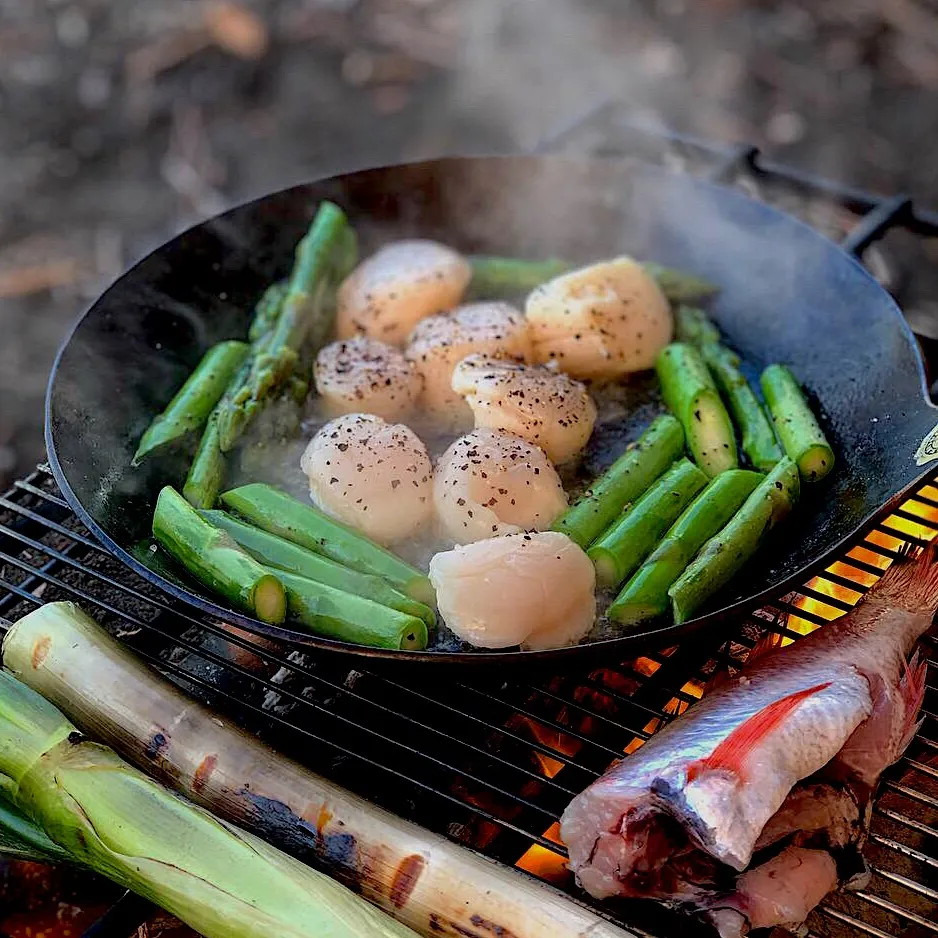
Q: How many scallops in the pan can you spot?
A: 8